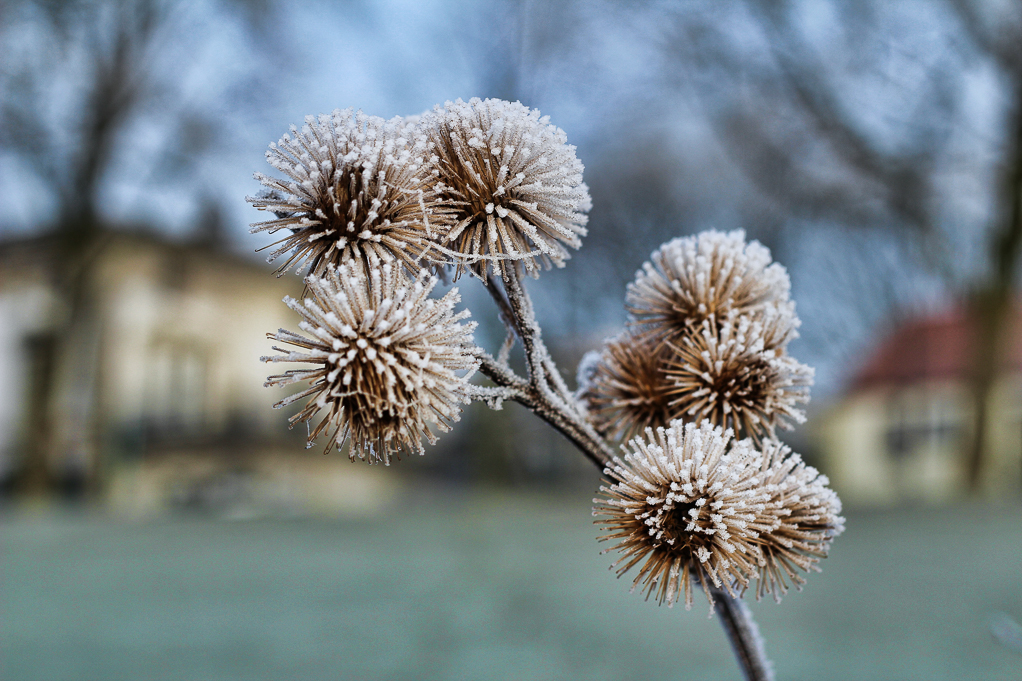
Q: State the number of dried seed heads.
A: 8